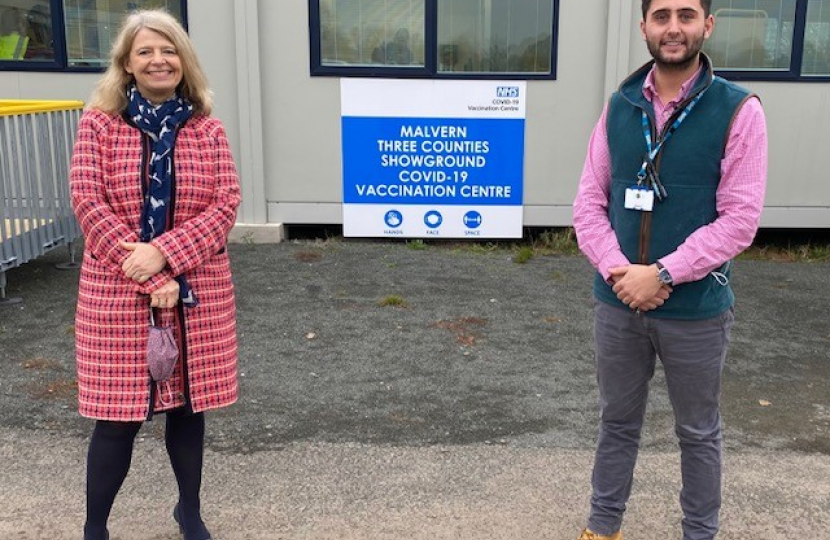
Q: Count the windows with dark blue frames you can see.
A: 3